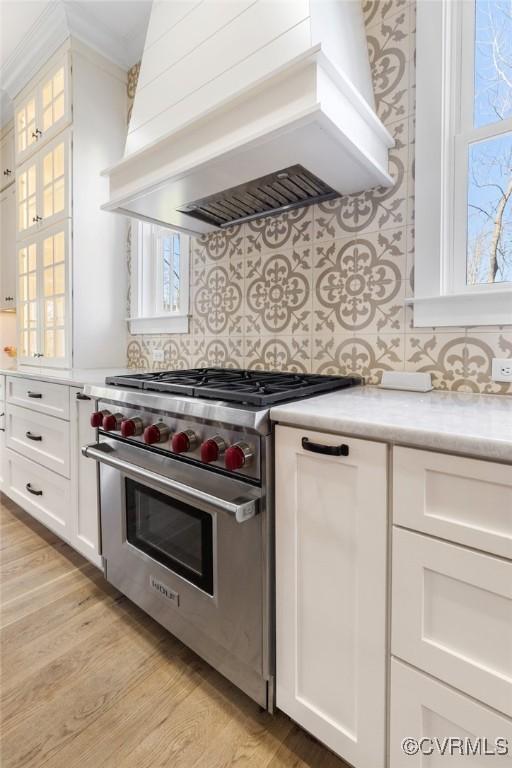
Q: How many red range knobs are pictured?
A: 7